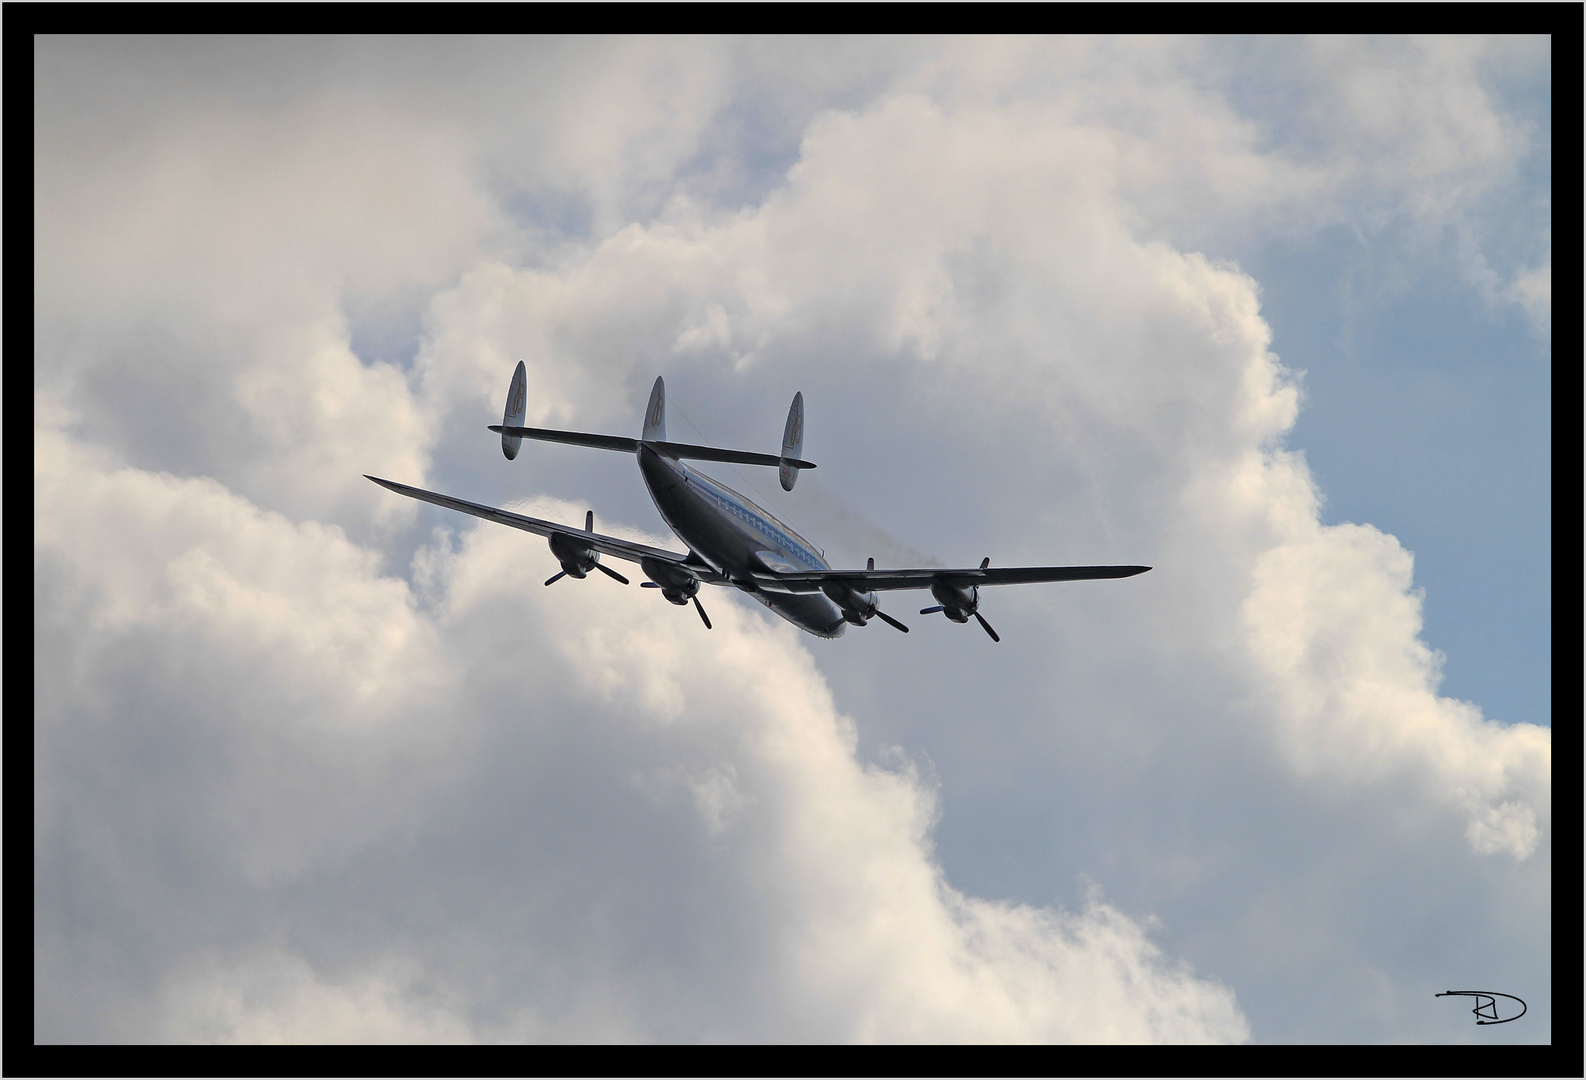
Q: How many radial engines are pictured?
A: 4